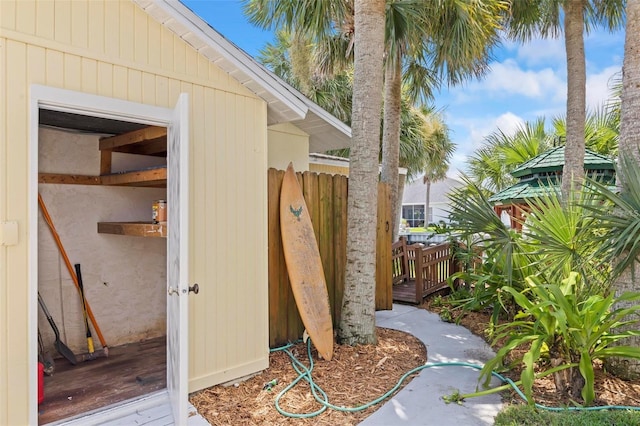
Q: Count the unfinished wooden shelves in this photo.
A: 3